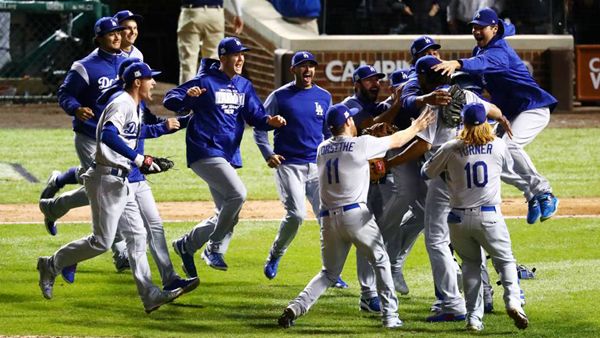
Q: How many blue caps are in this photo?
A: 13